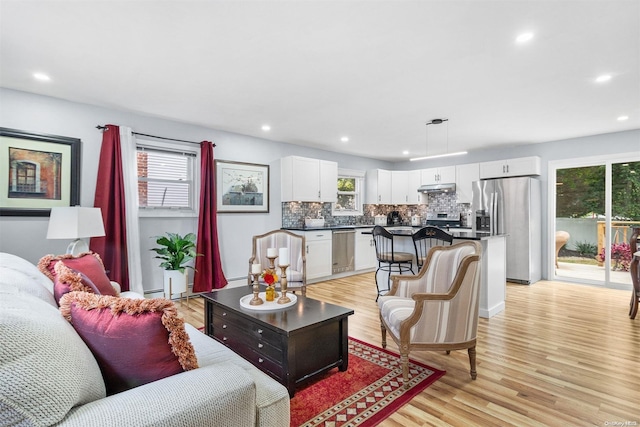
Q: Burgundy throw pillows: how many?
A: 3